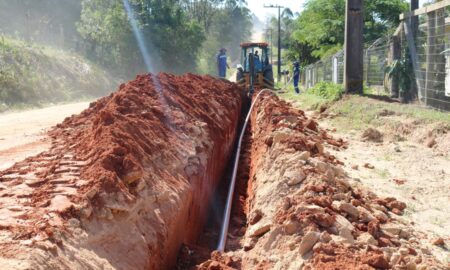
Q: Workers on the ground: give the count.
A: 2